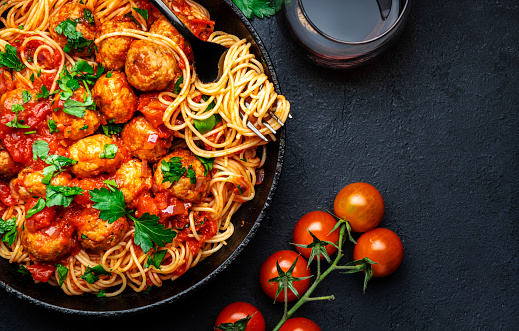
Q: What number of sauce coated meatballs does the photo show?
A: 15